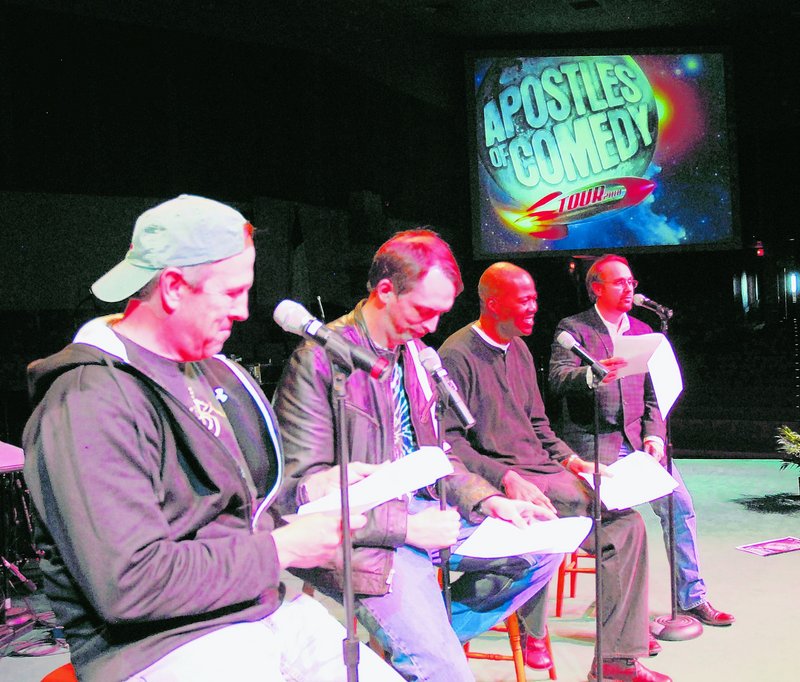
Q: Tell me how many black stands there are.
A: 4